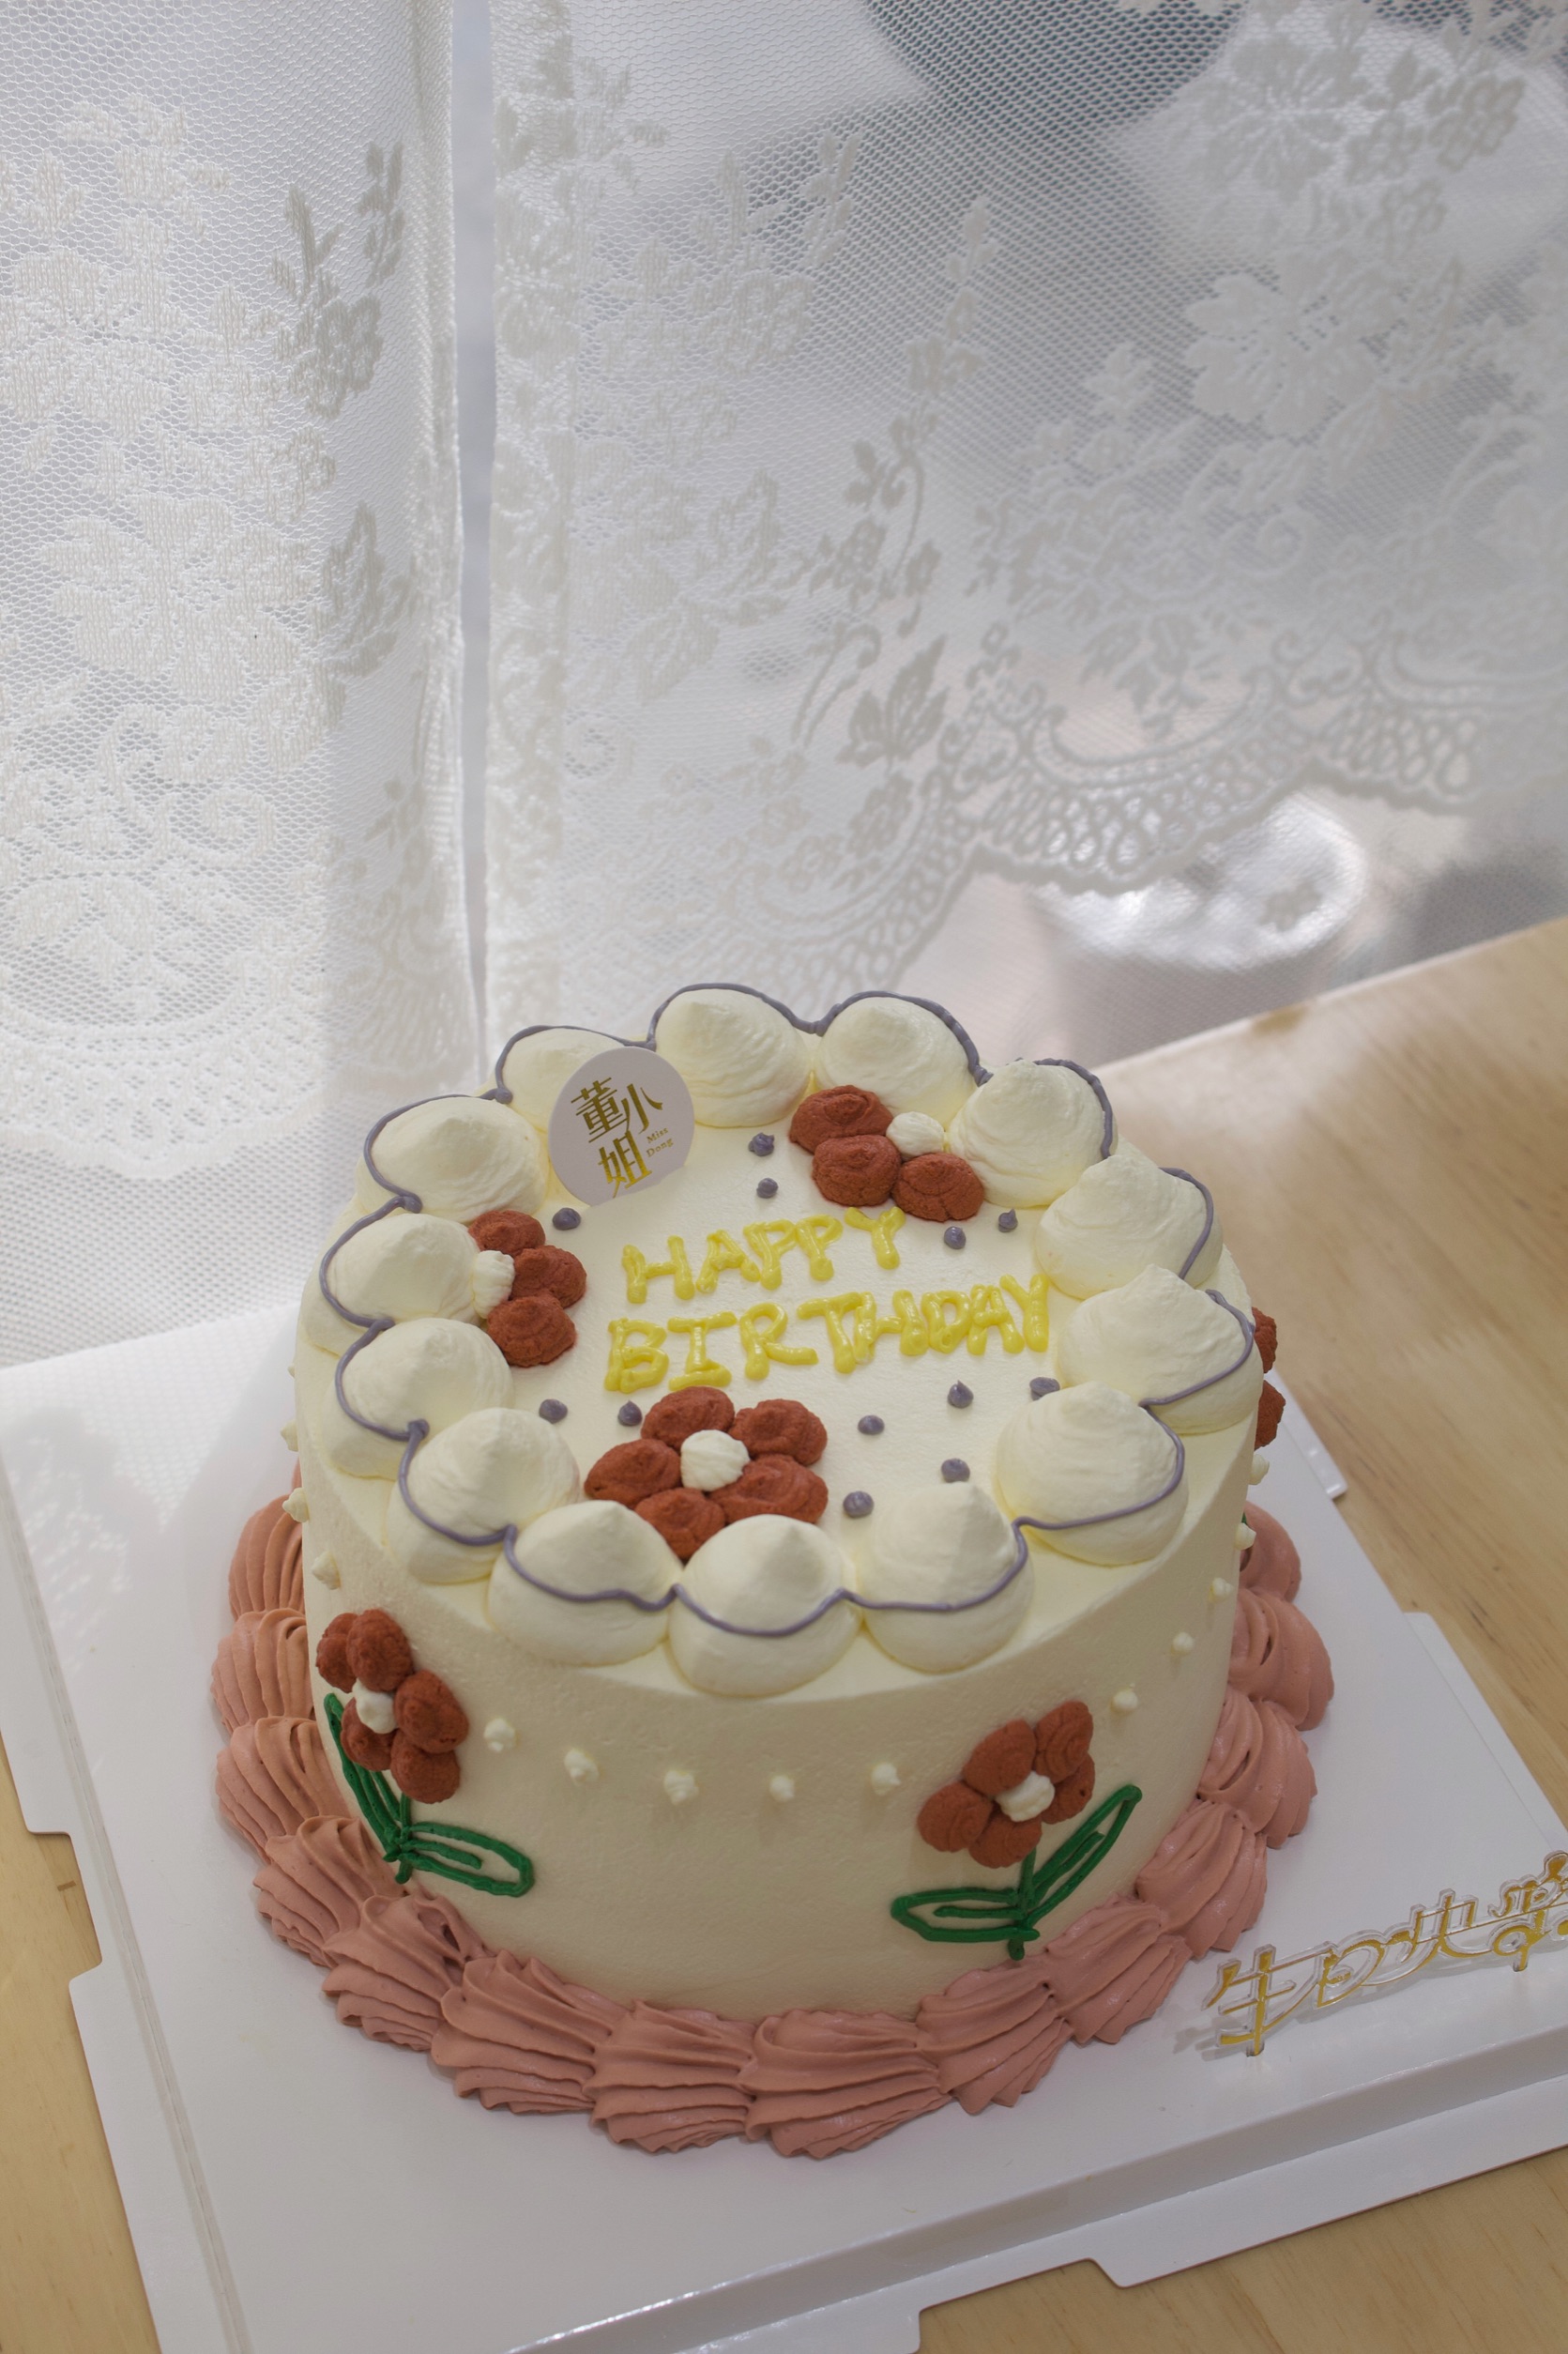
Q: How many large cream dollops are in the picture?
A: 14